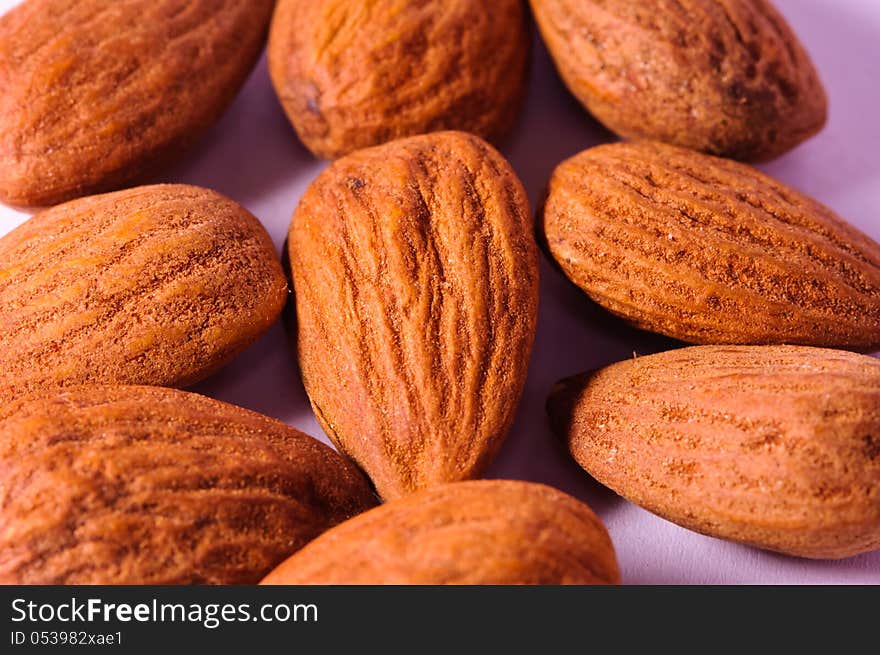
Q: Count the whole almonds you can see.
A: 1